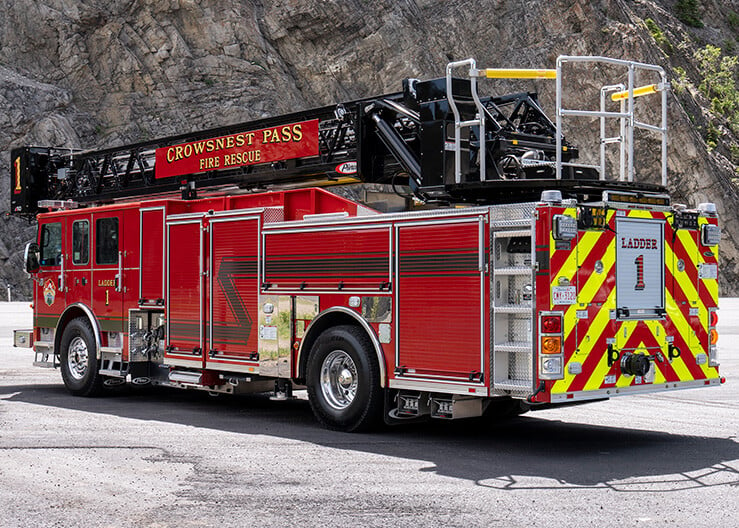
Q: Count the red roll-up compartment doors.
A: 5